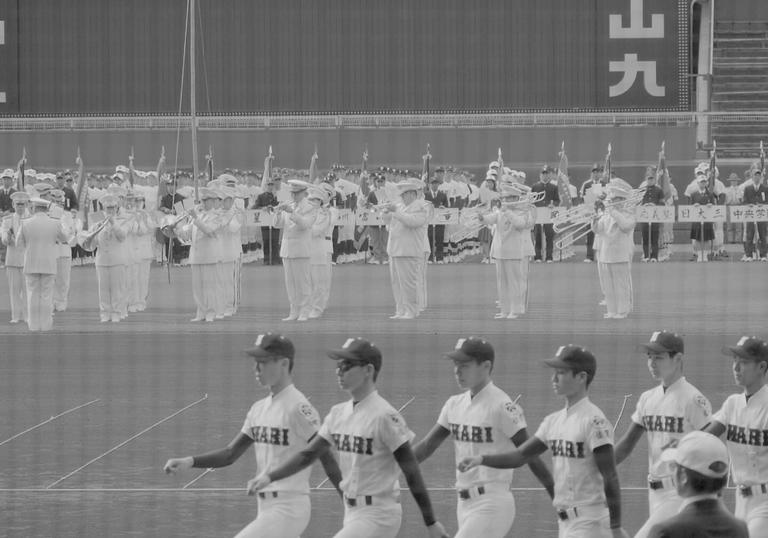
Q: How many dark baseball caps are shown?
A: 6